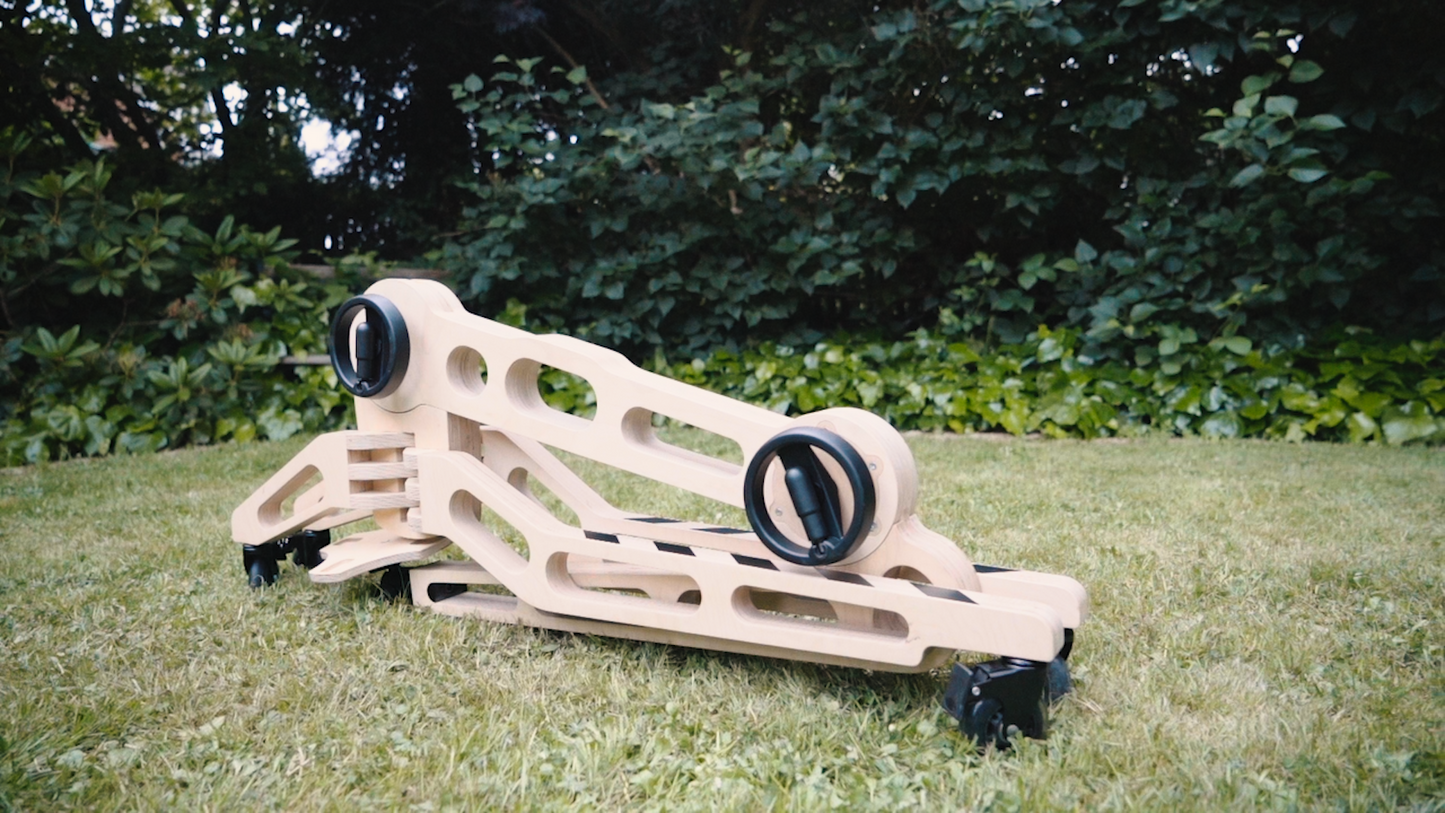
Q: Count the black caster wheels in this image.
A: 5